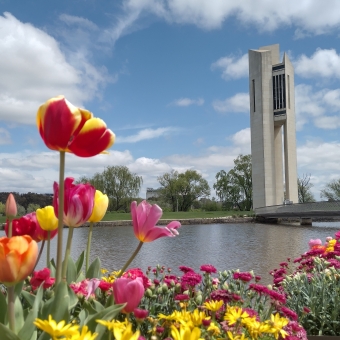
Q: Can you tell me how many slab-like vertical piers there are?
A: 3